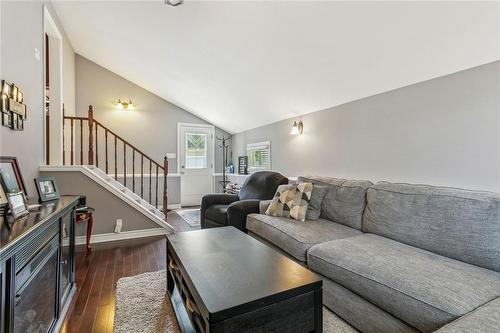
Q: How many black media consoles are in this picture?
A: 1